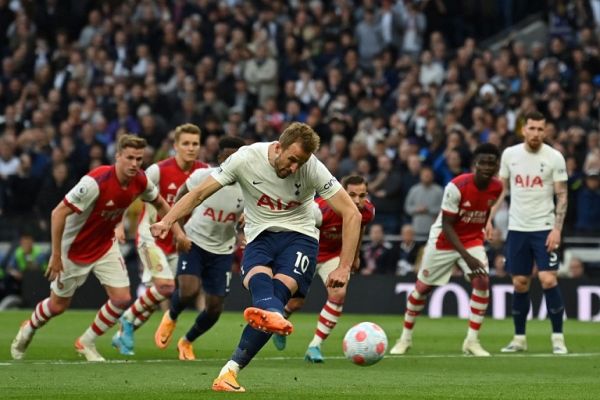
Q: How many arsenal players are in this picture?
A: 4